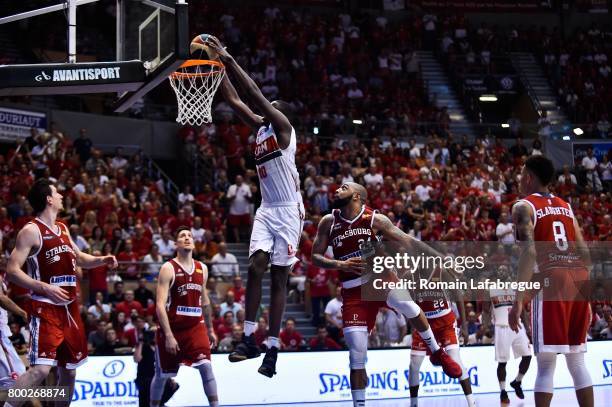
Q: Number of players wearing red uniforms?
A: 5